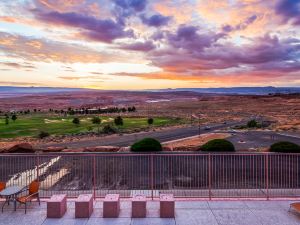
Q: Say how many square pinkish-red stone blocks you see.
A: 5